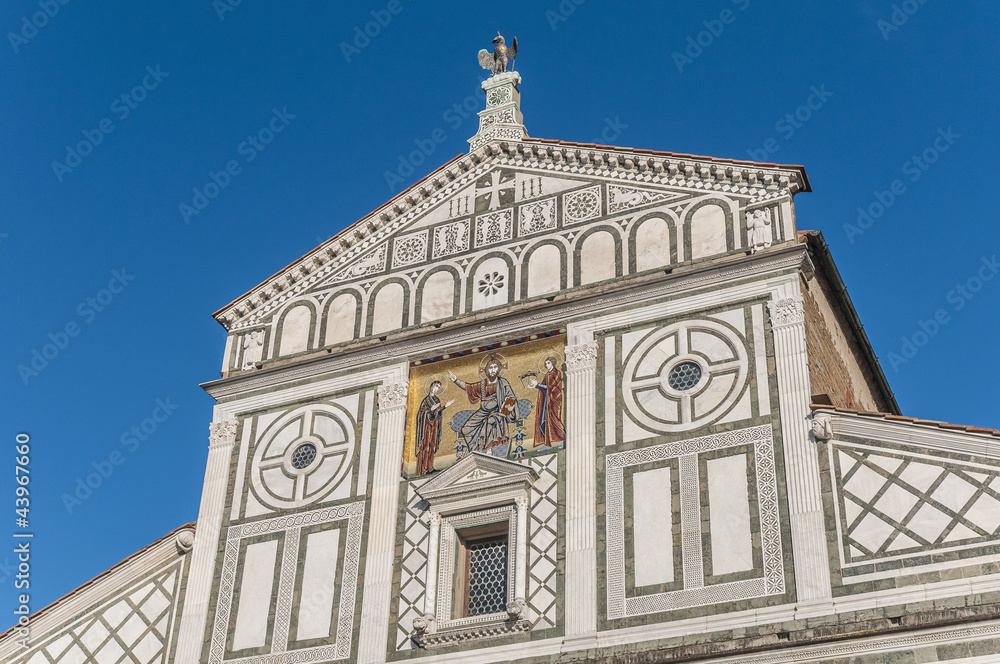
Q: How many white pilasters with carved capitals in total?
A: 4